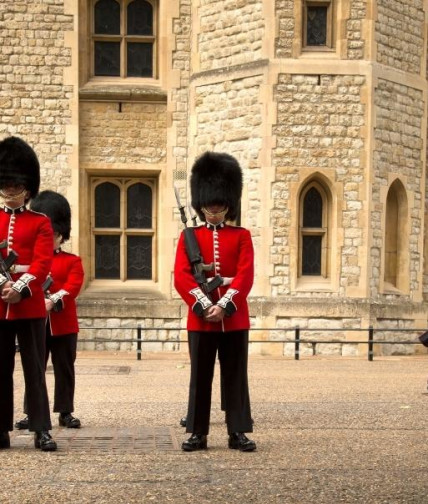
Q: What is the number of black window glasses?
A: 11